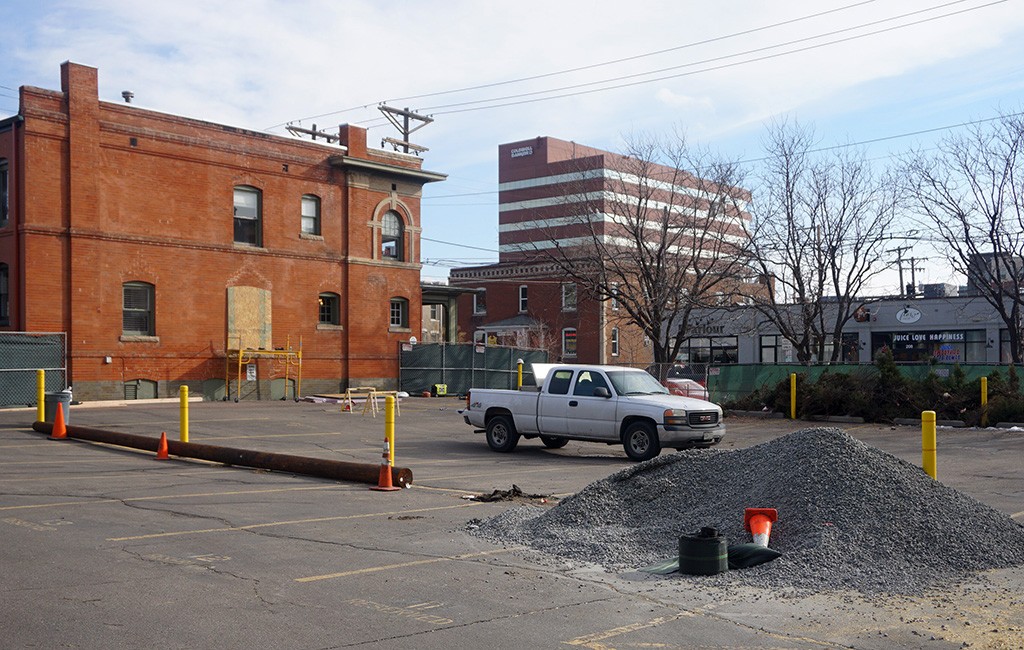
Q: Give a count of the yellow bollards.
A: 7